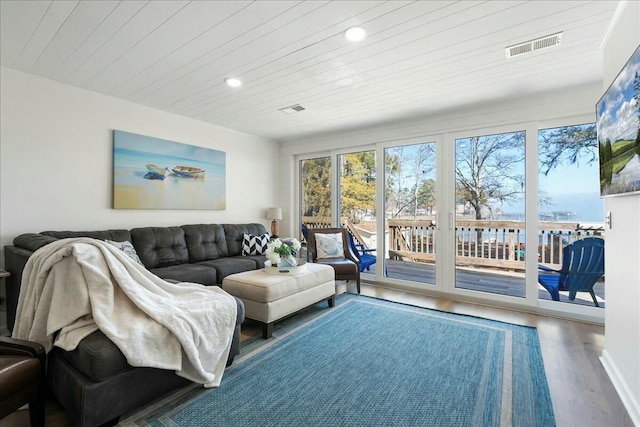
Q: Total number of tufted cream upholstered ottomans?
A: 1